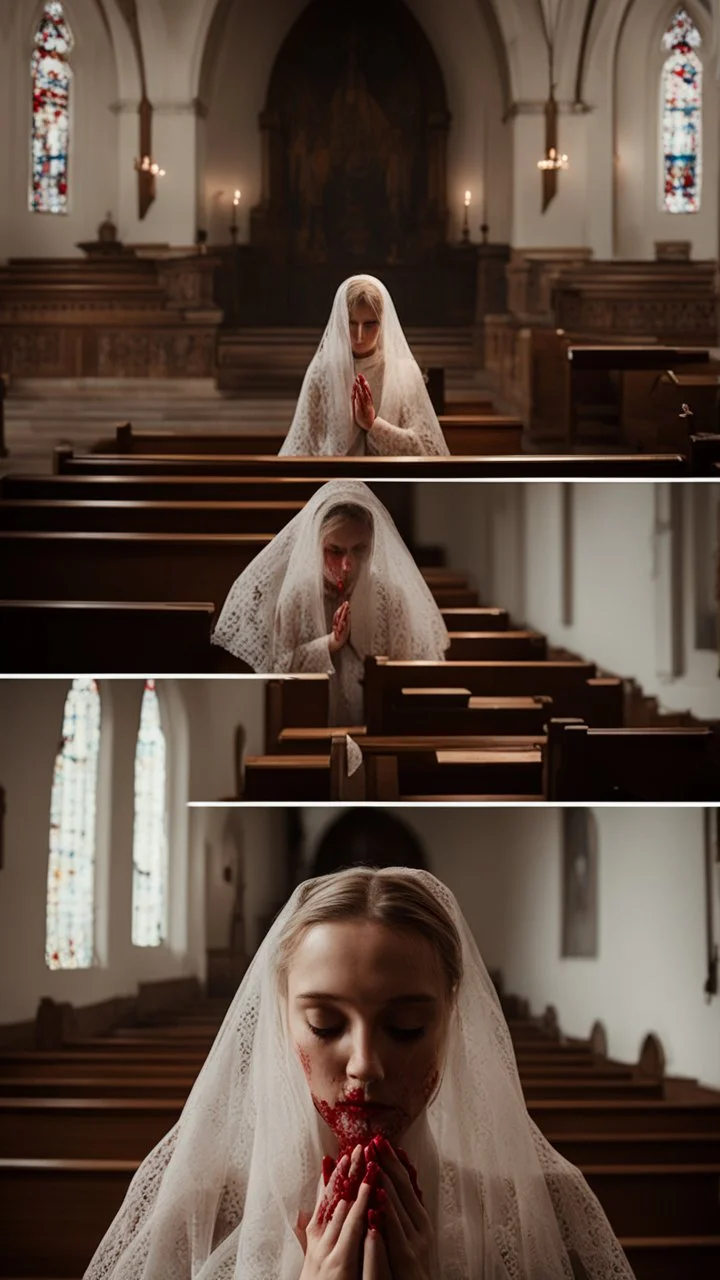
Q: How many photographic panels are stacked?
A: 3